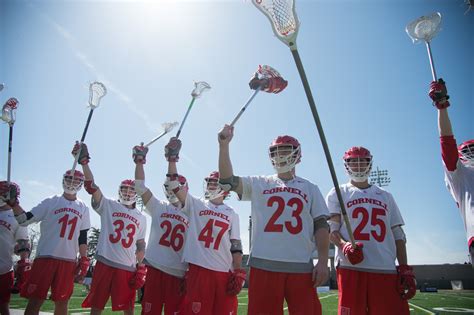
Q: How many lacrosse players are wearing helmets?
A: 8